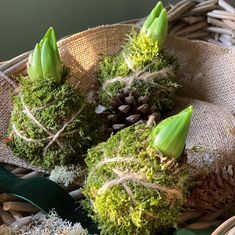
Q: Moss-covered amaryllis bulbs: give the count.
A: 3